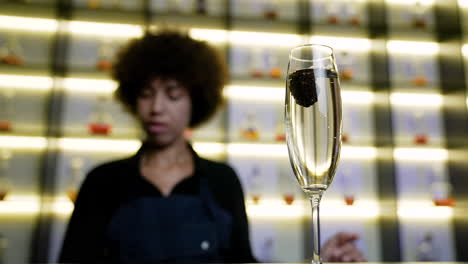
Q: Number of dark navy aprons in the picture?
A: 1